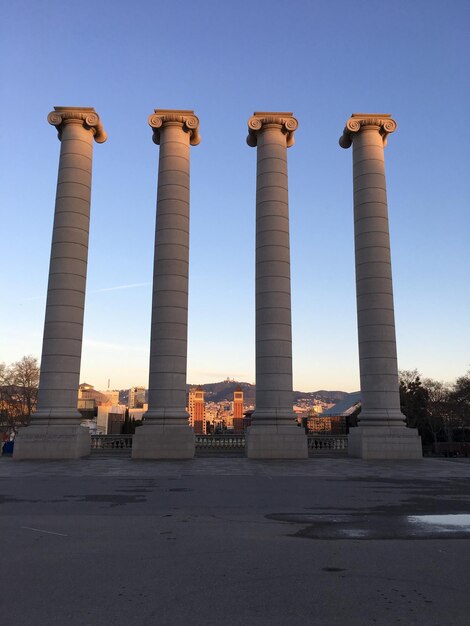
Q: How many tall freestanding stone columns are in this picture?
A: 4